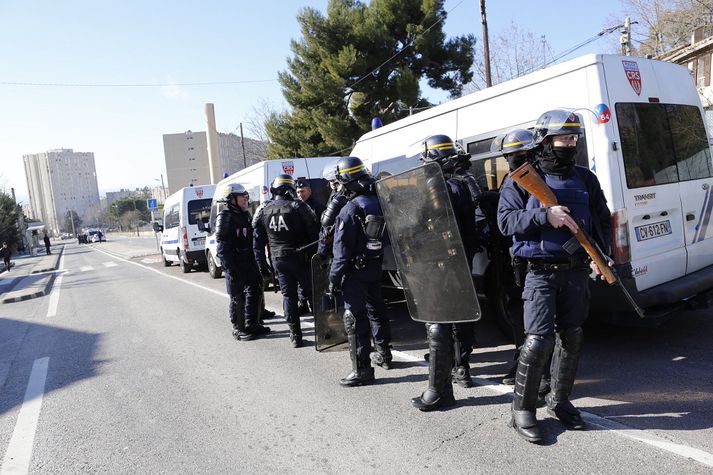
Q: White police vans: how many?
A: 3